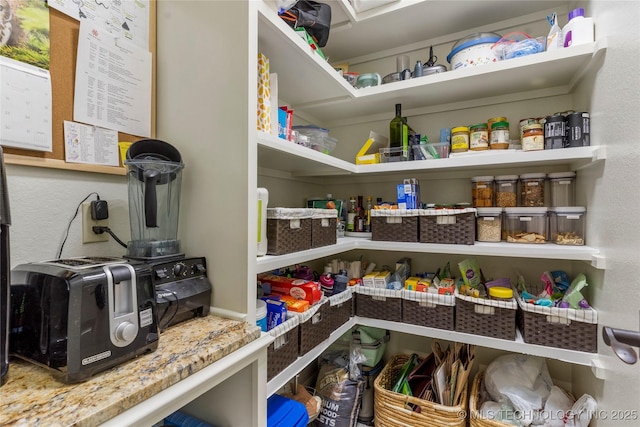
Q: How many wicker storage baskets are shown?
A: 13